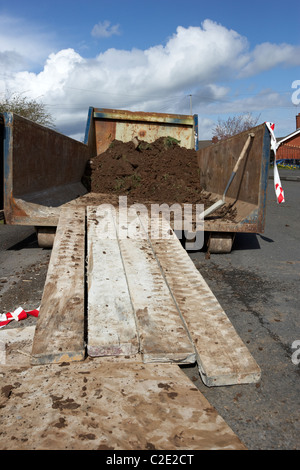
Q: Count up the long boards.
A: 4